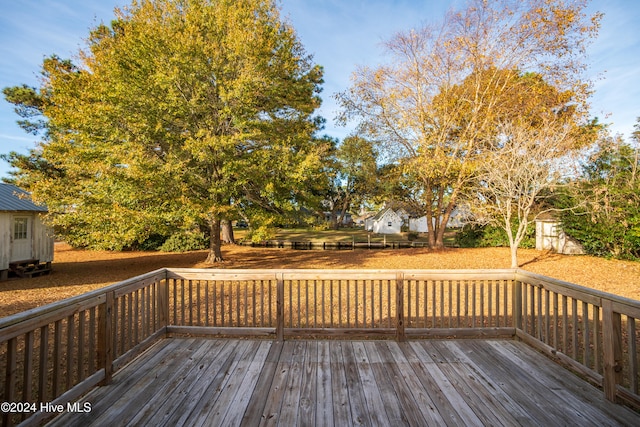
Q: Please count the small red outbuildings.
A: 0